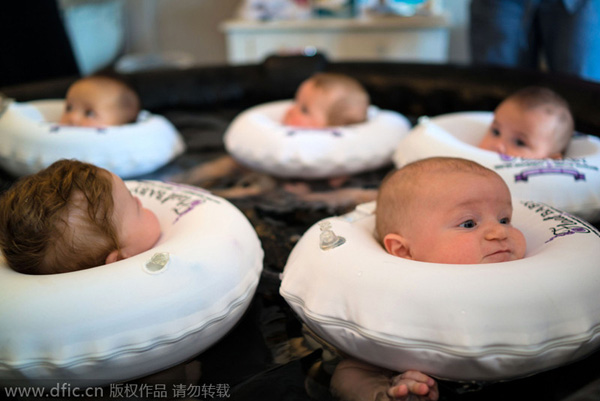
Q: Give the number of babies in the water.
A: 5